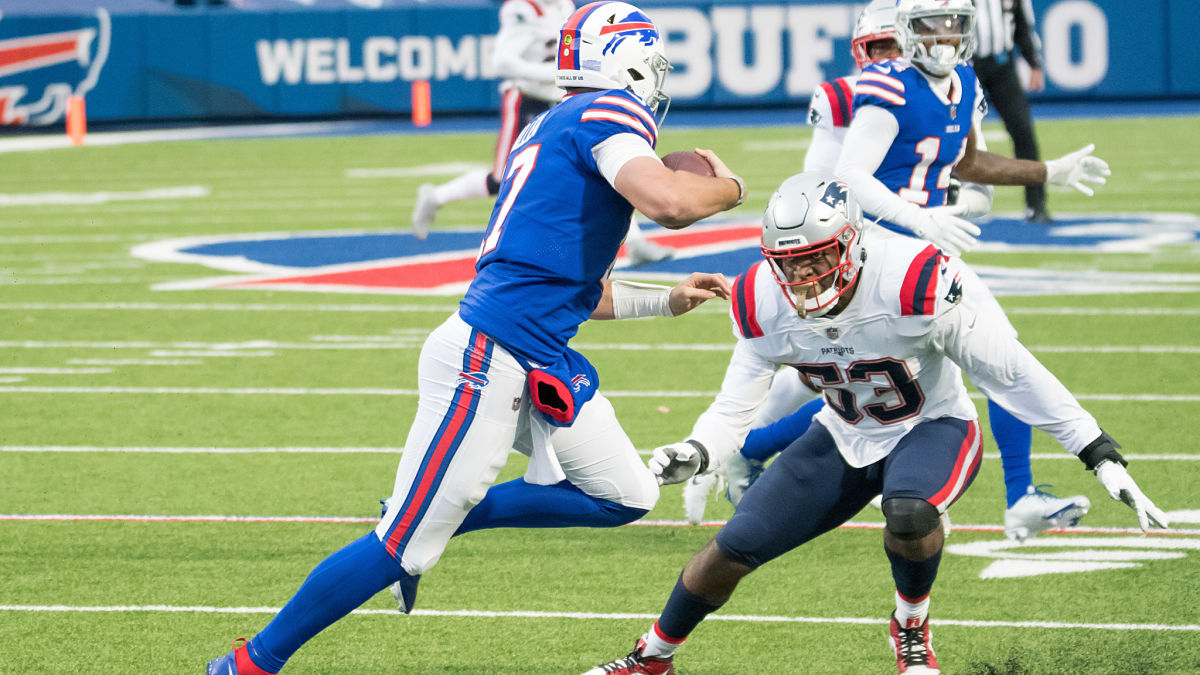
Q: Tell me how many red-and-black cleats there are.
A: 2